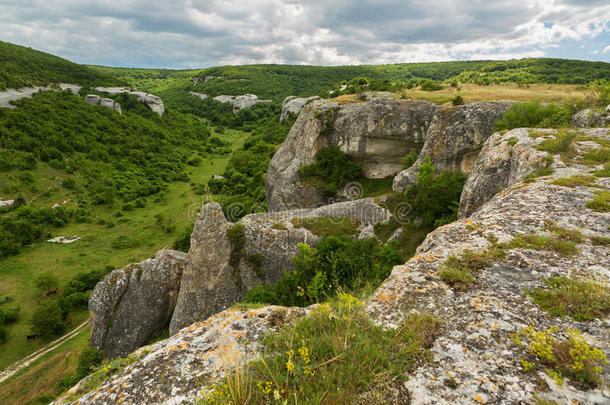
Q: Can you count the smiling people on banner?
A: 0